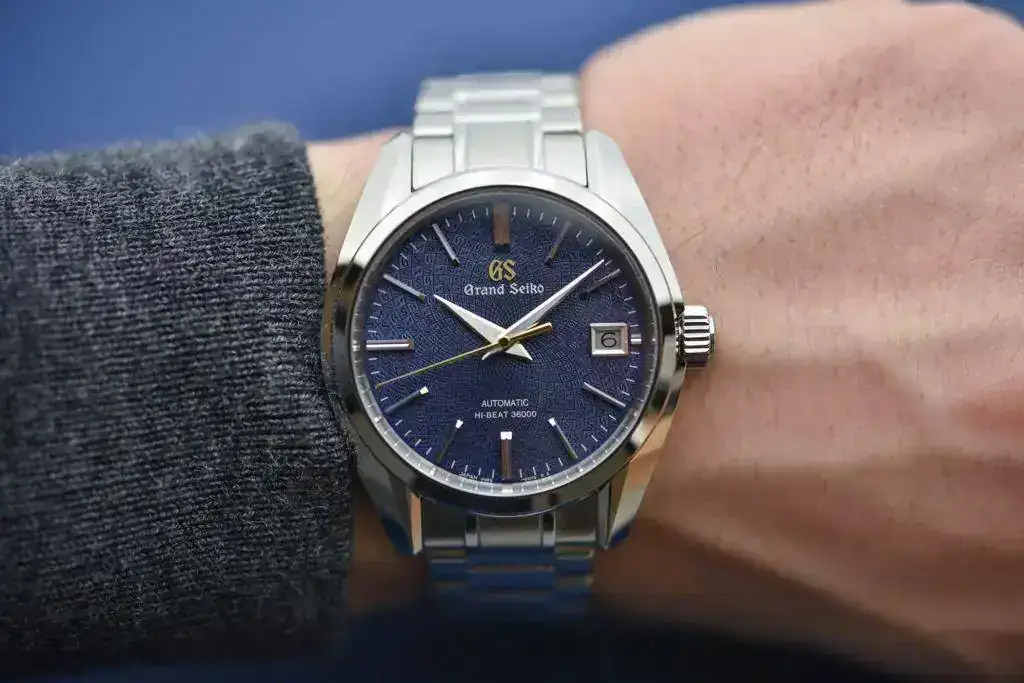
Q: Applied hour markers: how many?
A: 12